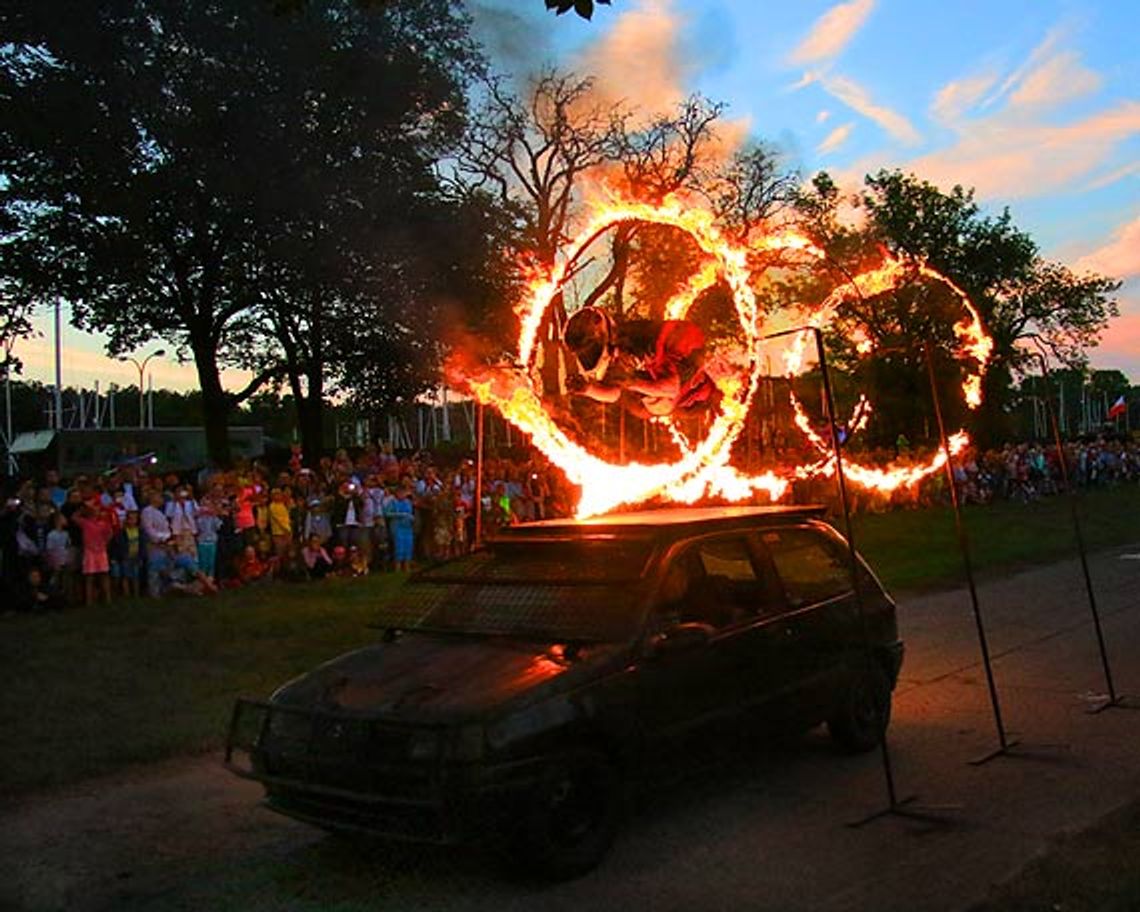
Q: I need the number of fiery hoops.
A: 3